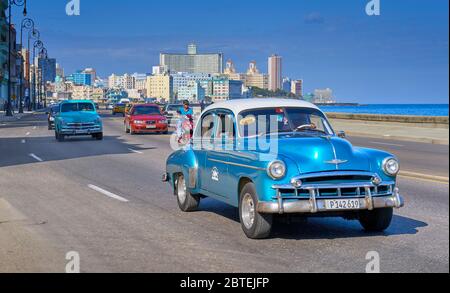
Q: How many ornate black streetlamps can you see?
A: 5